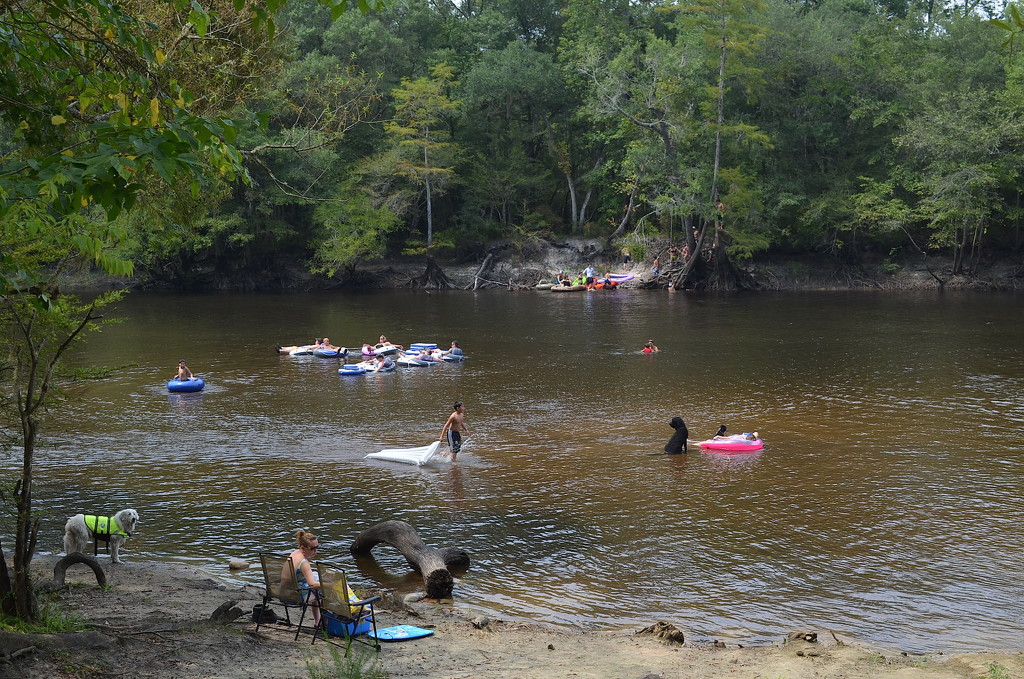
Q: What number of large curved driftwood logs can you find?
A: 1